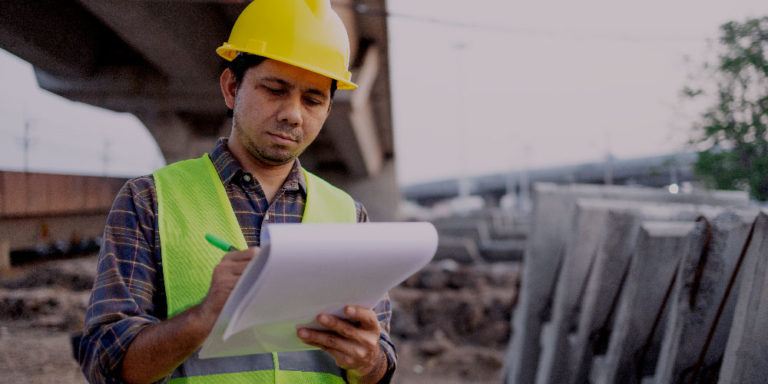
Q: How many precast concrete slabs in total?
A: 6